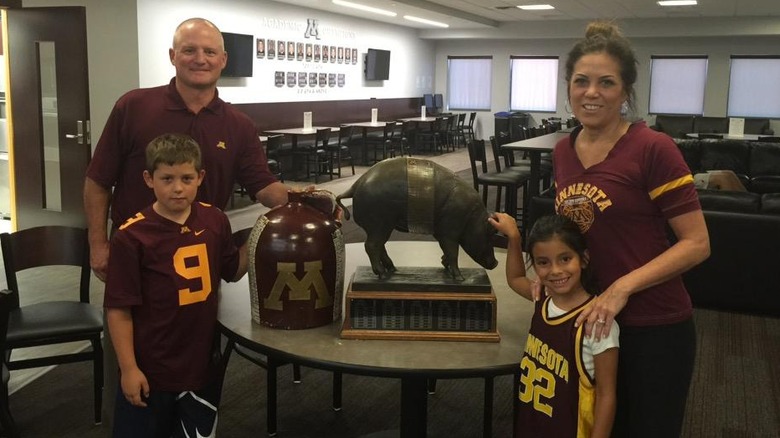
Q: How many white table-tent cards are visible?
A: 4